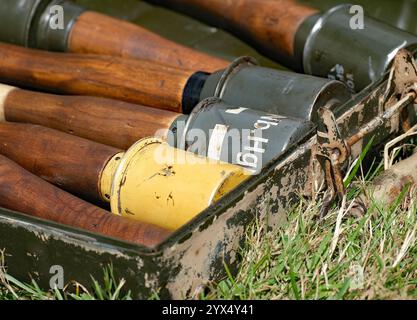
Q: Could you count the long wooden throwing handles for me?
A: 6